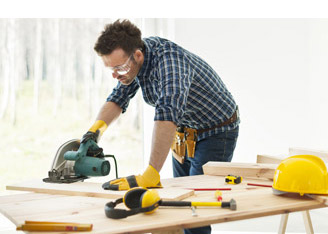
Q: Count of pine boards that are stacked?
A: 3